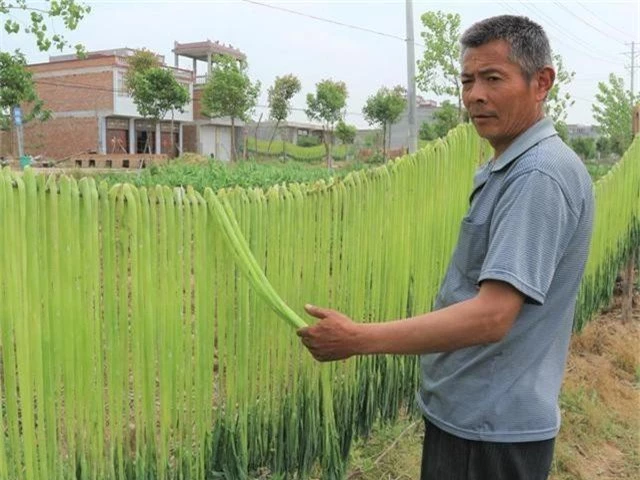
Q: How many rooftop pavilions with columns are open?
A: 1